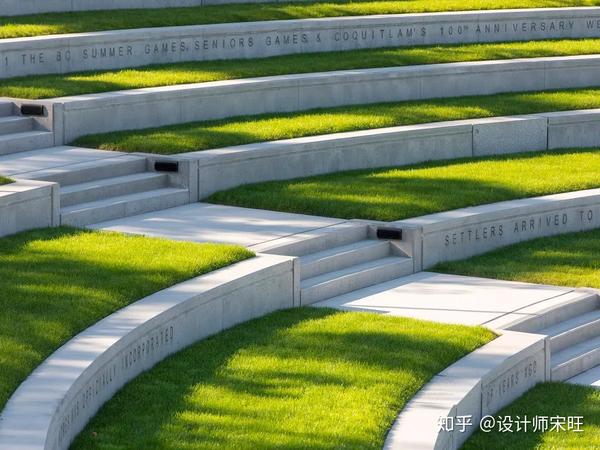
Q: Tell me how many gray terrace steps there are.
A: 12